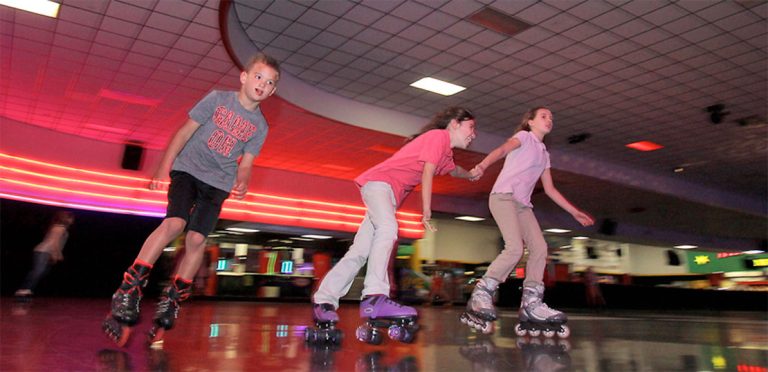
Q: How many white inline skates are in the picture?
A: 2